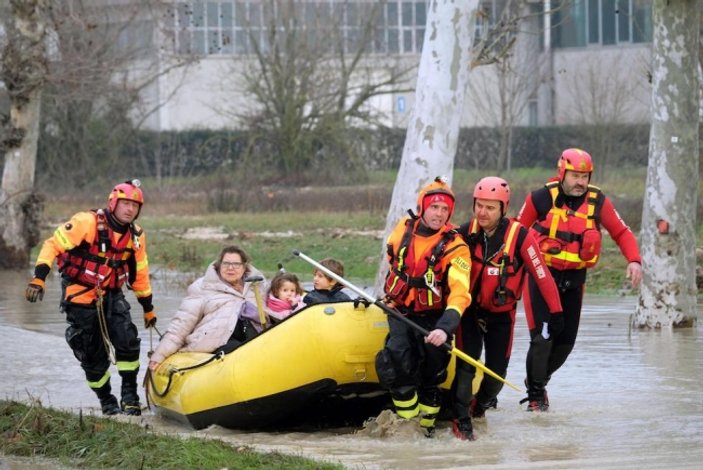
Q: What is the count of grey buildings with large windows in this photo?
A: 1